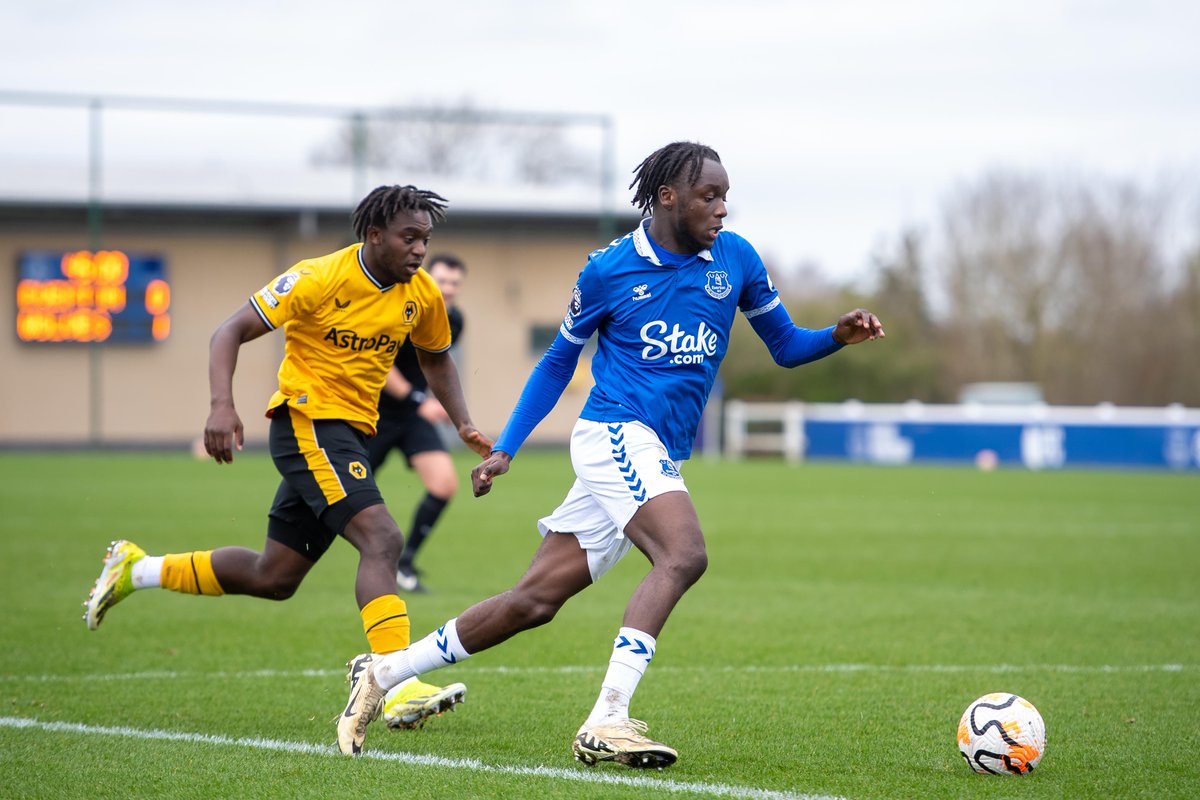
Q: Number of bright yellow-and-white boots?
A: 2